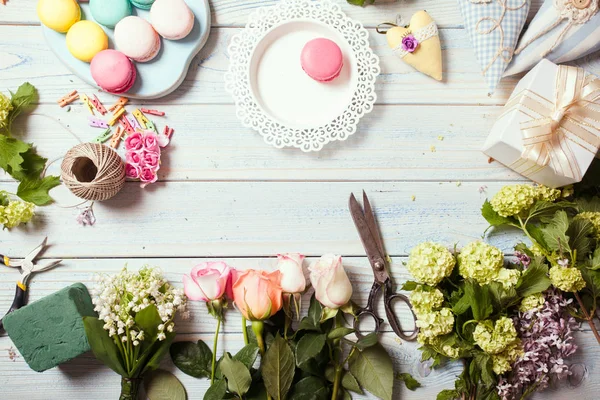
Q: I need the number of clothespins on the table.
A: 14